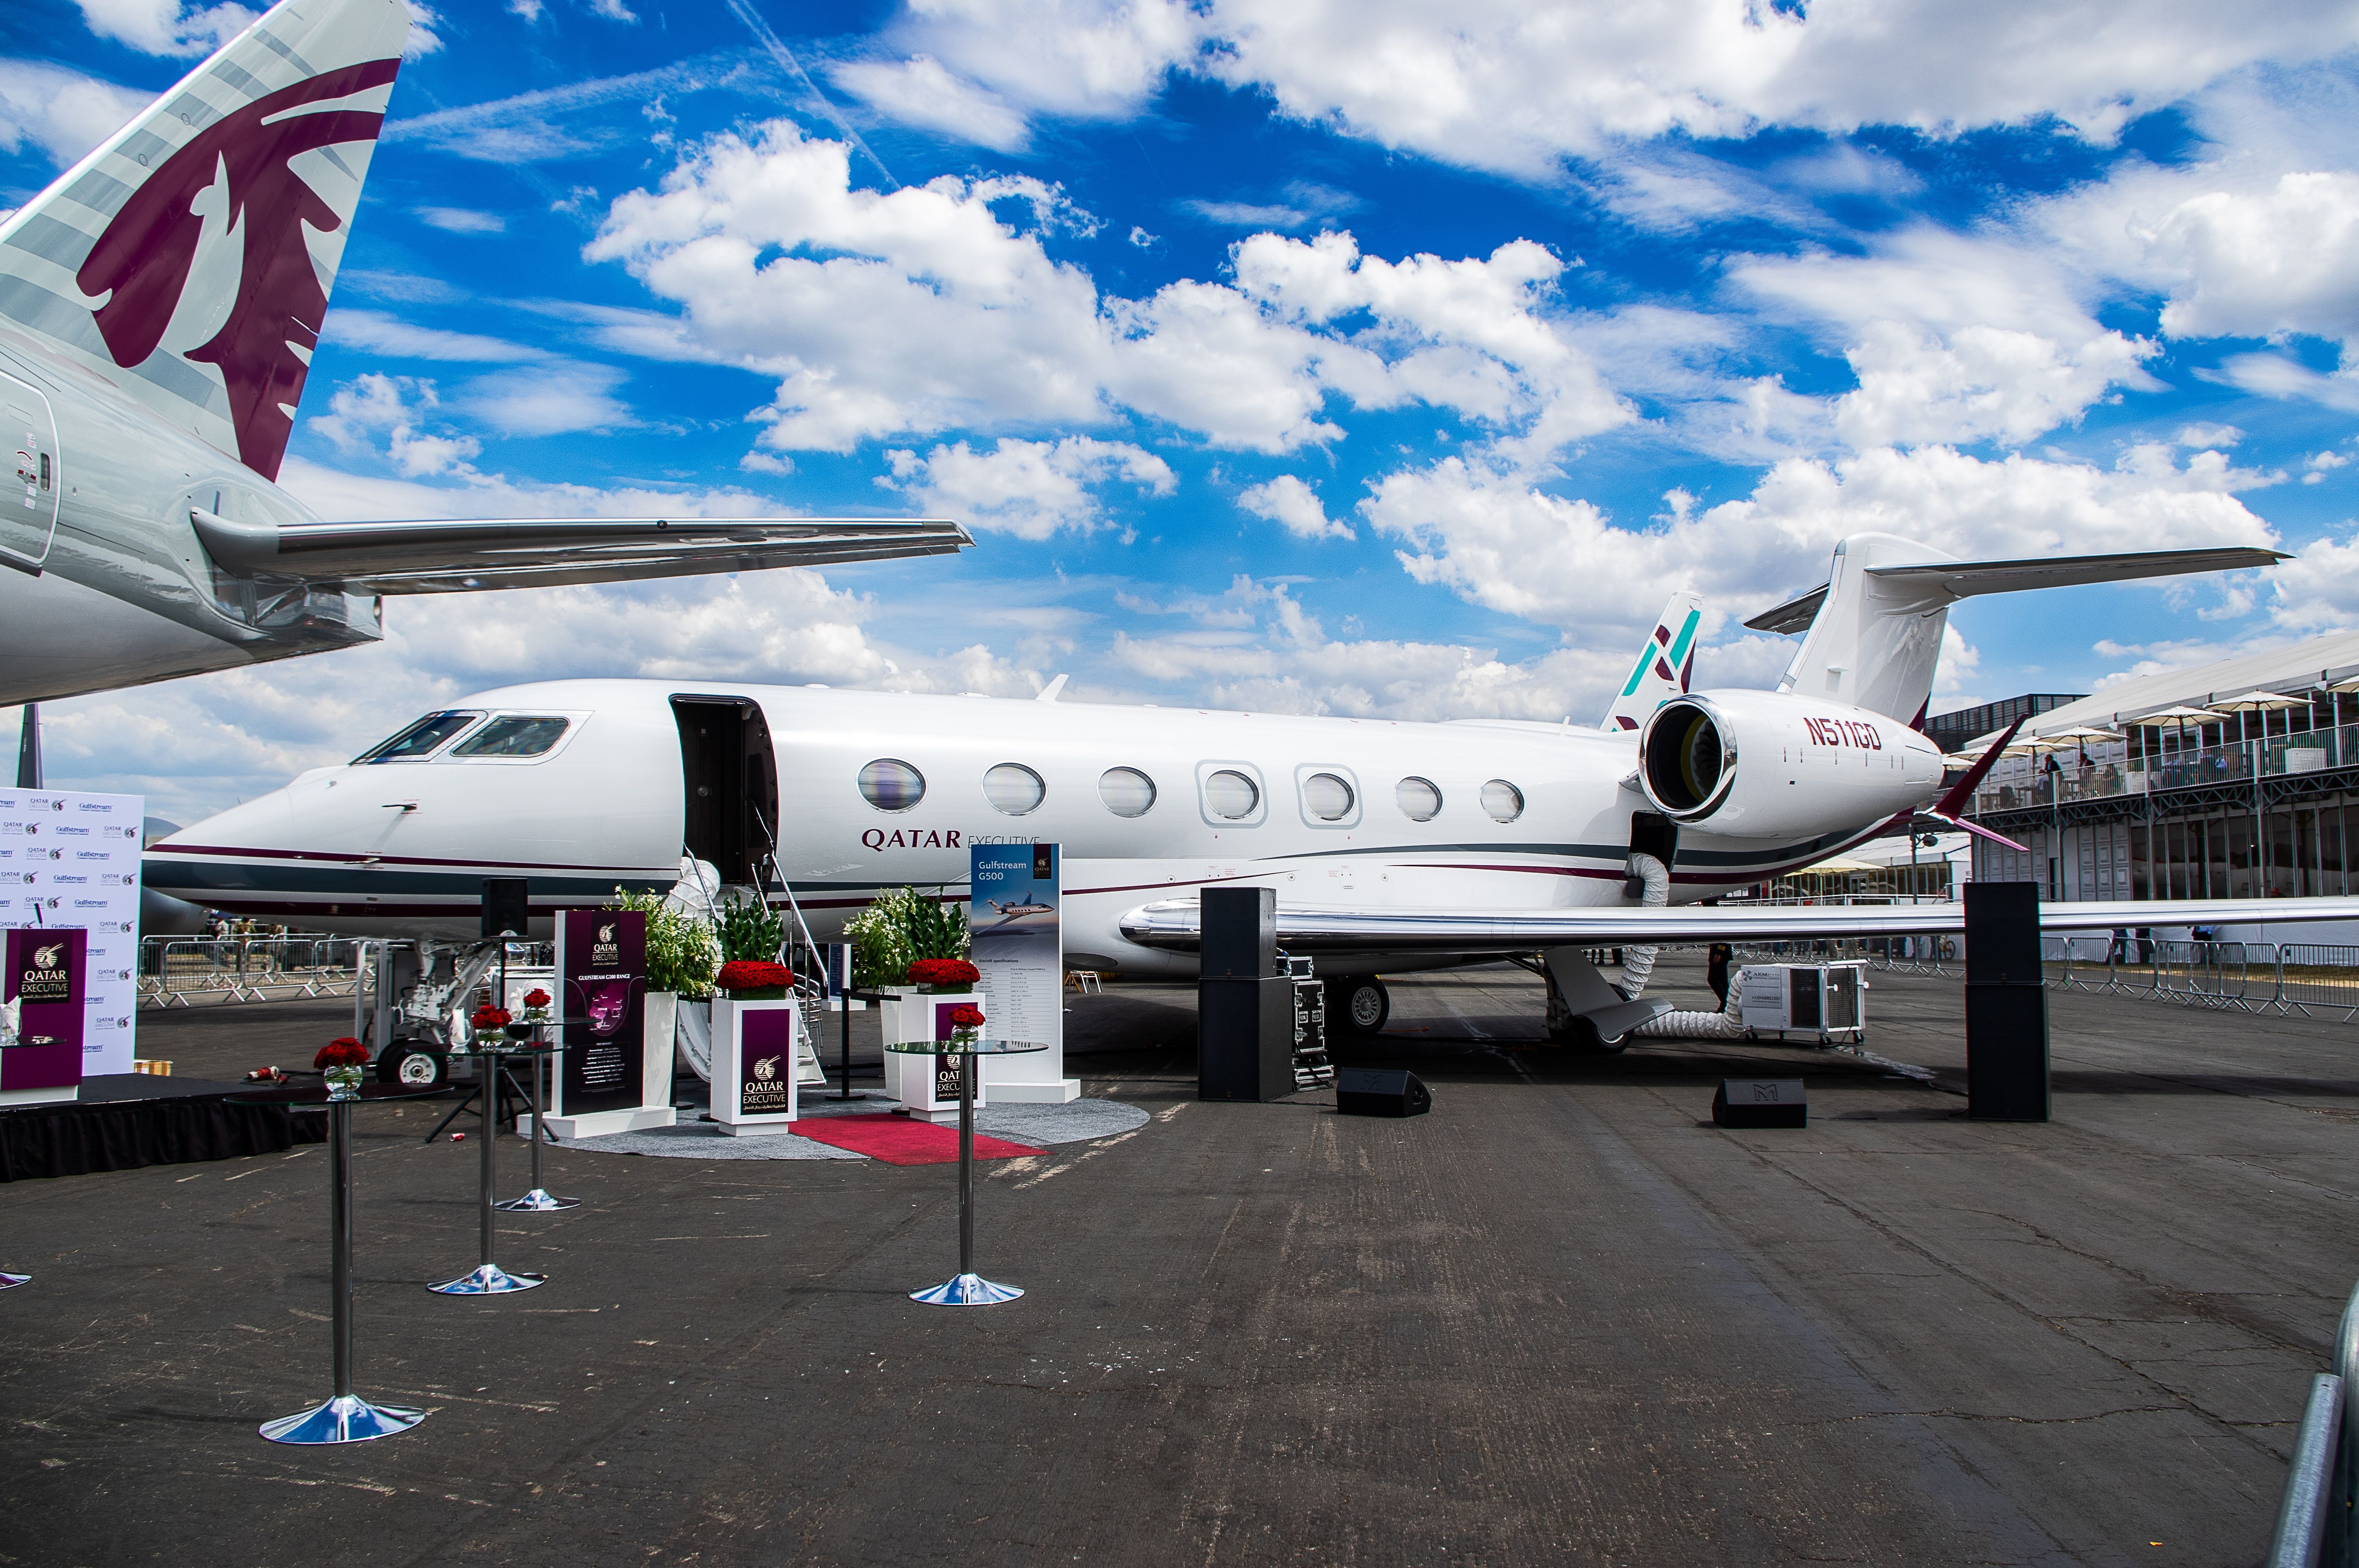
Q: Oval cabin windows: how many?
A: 7